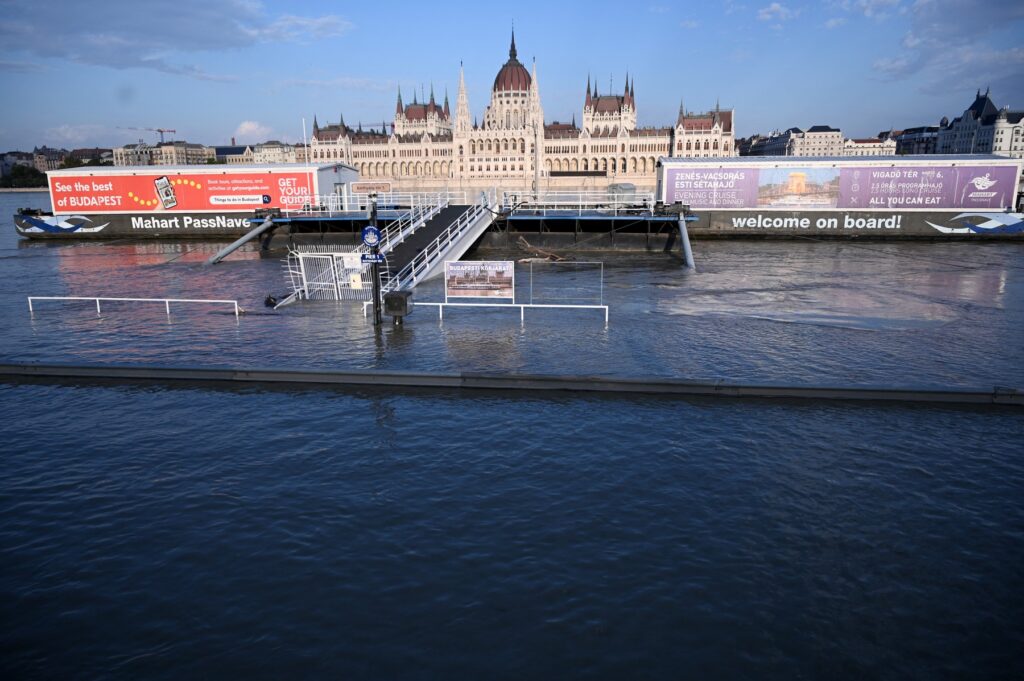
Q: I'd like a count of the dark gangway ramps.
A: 1